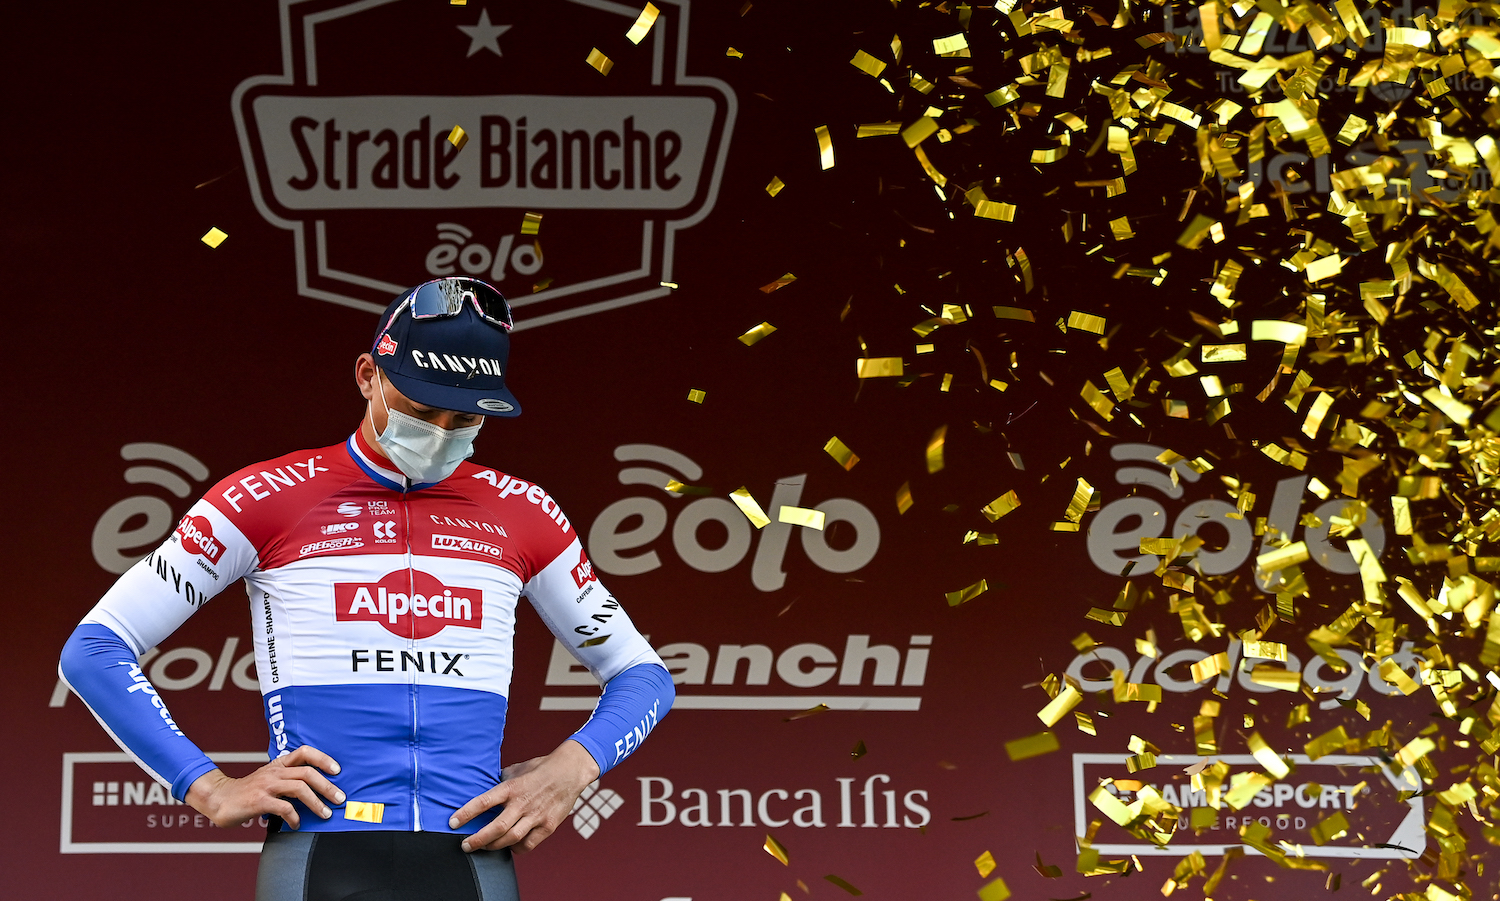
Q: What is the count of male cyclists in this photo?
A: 1